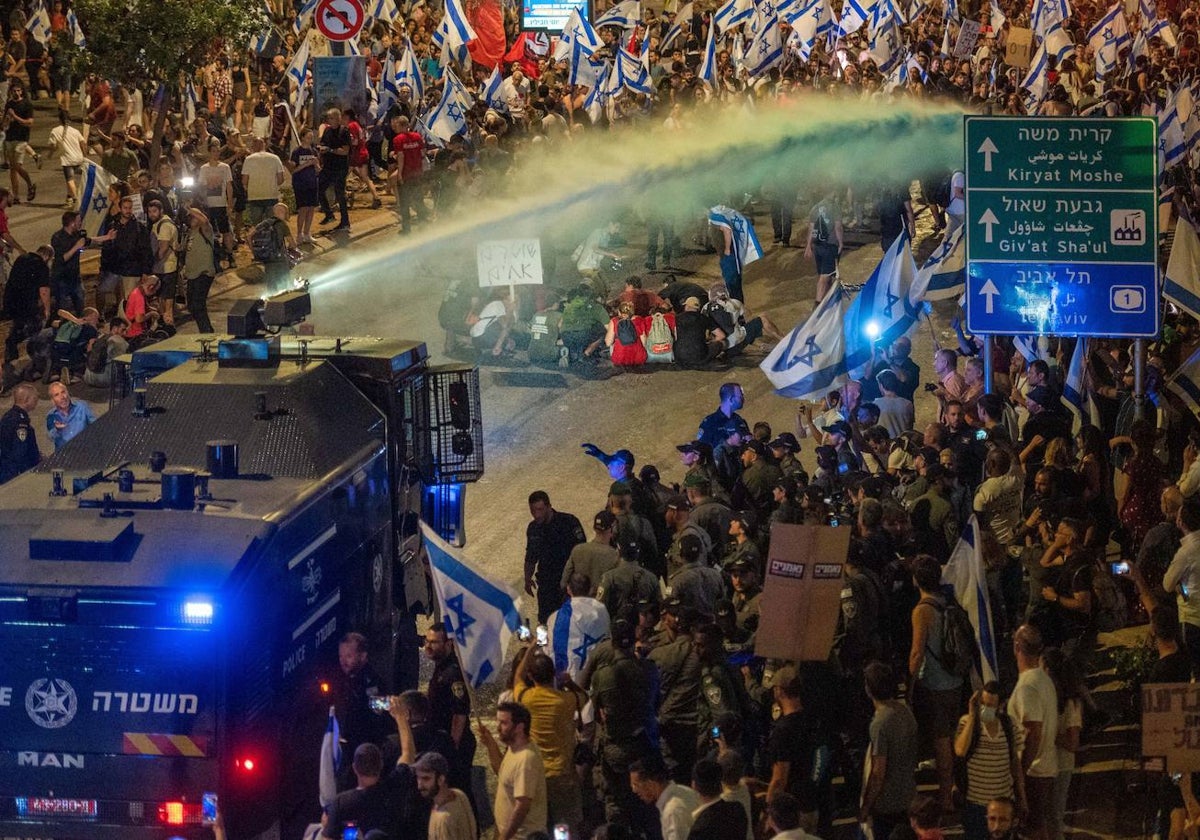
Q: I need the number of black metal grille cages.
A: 1